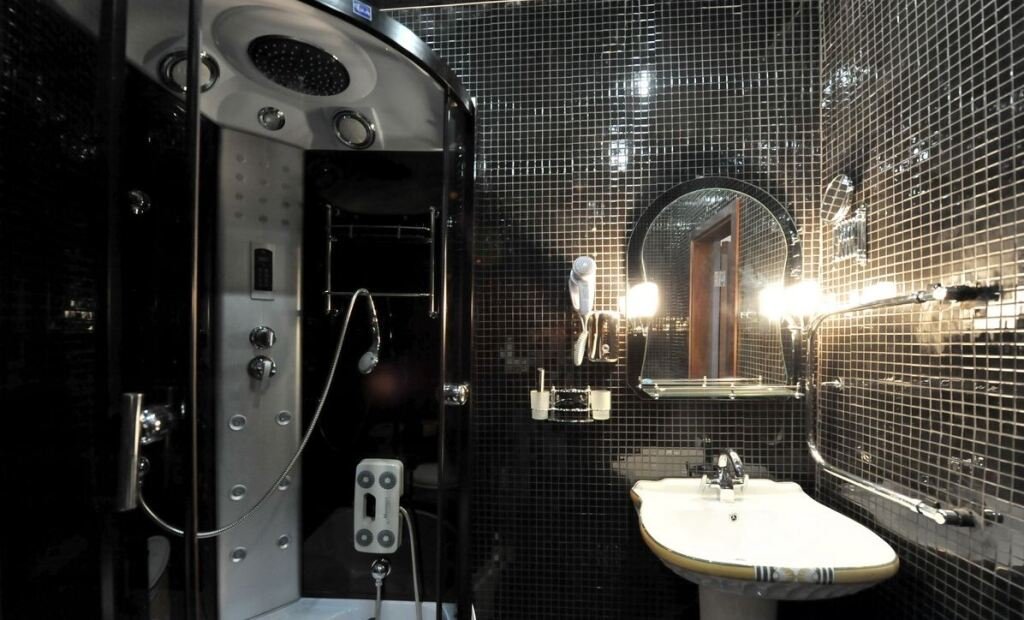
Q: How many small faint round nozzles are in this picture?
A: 12